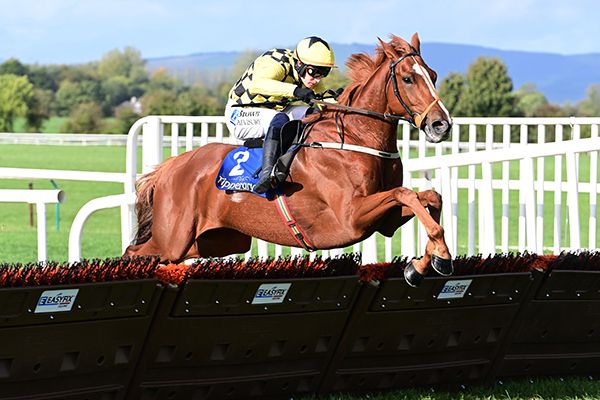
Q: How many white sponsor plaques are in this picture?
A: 3